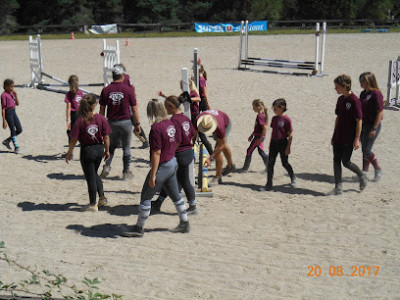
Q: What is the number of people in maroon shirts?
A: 14